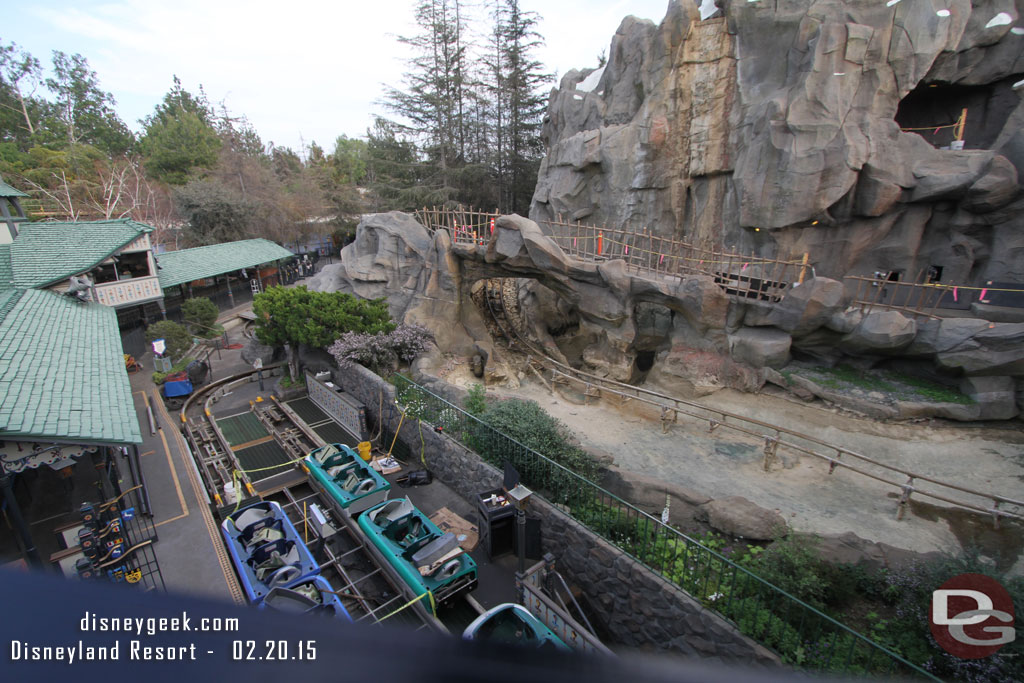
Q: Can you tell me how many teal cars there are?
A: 3